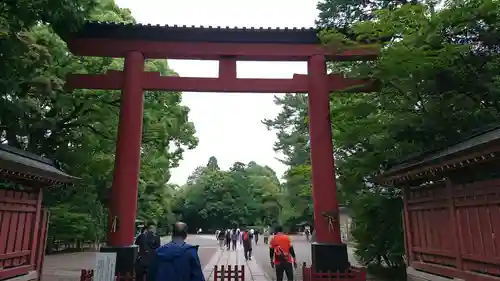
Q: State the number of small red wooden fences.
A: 3